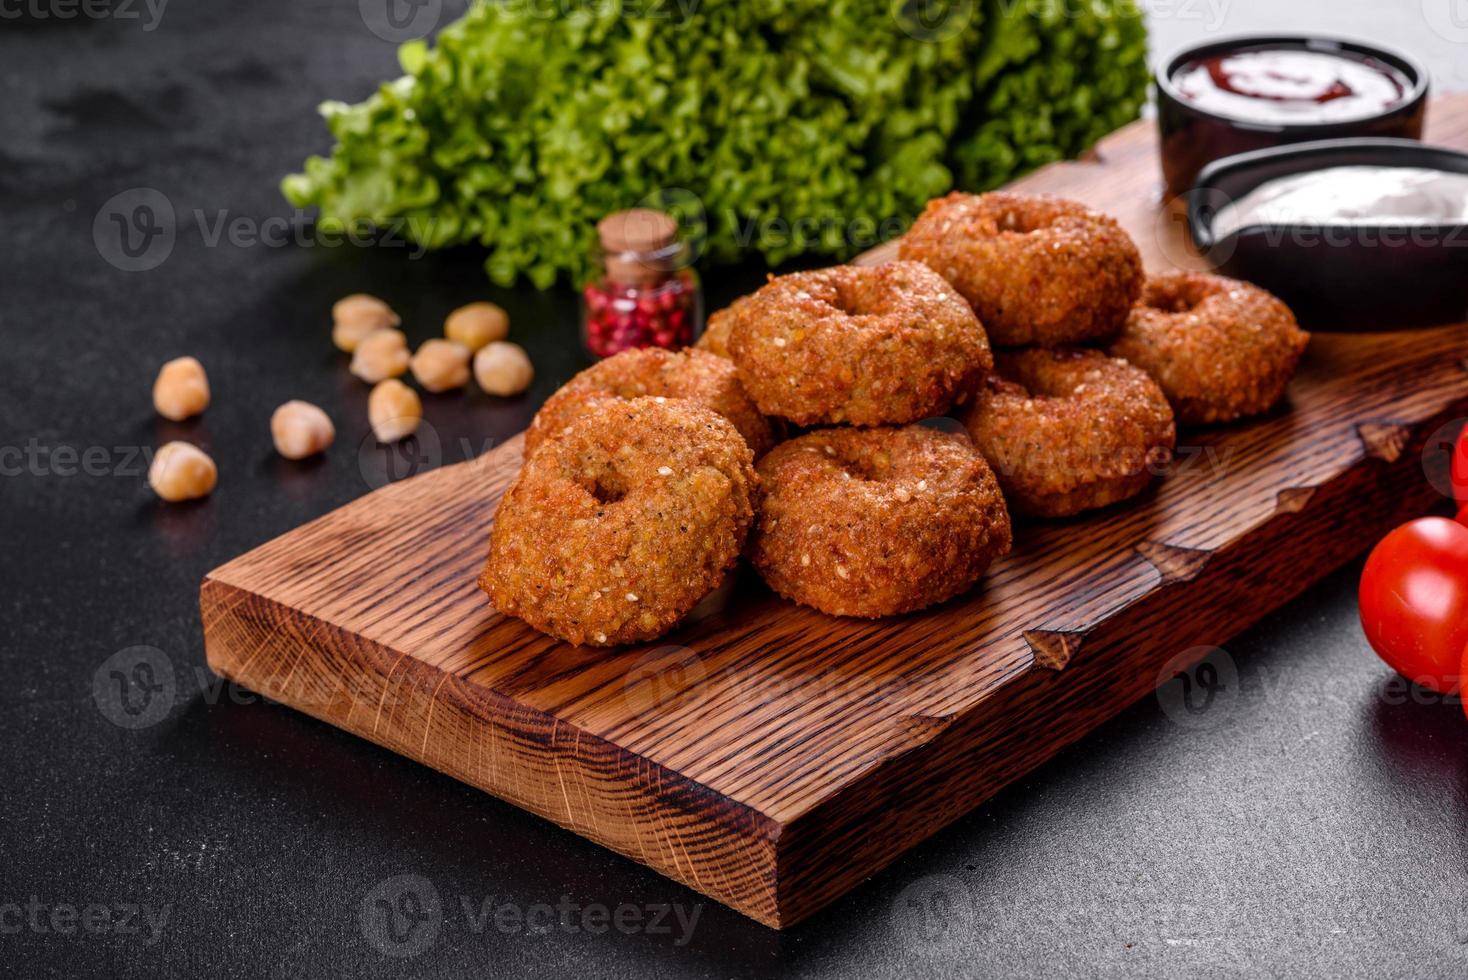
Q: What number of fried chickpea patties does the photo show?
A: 8